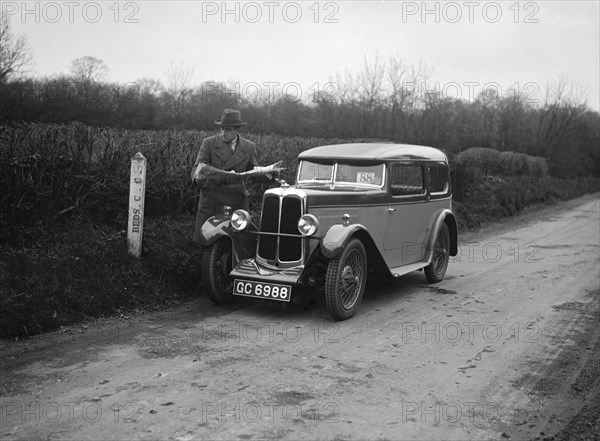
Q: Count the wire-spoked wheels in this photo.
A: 3